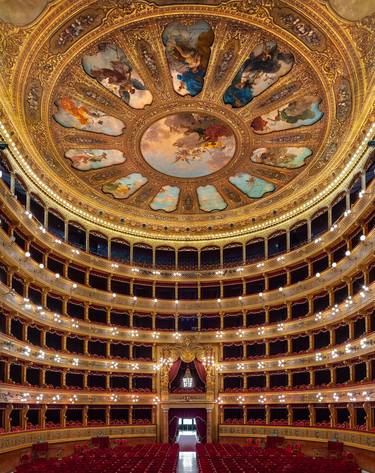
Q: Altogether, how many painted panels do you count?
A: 12